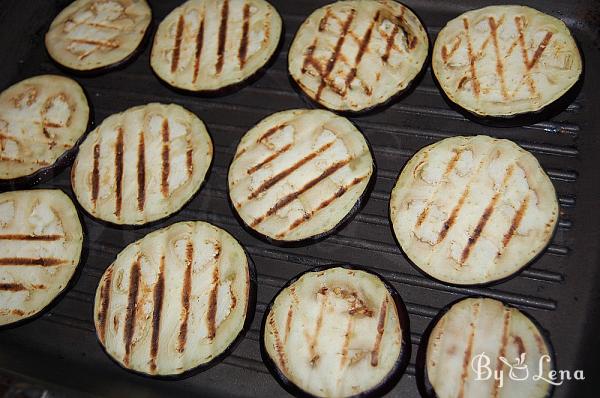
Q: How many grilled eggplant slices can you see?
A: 12